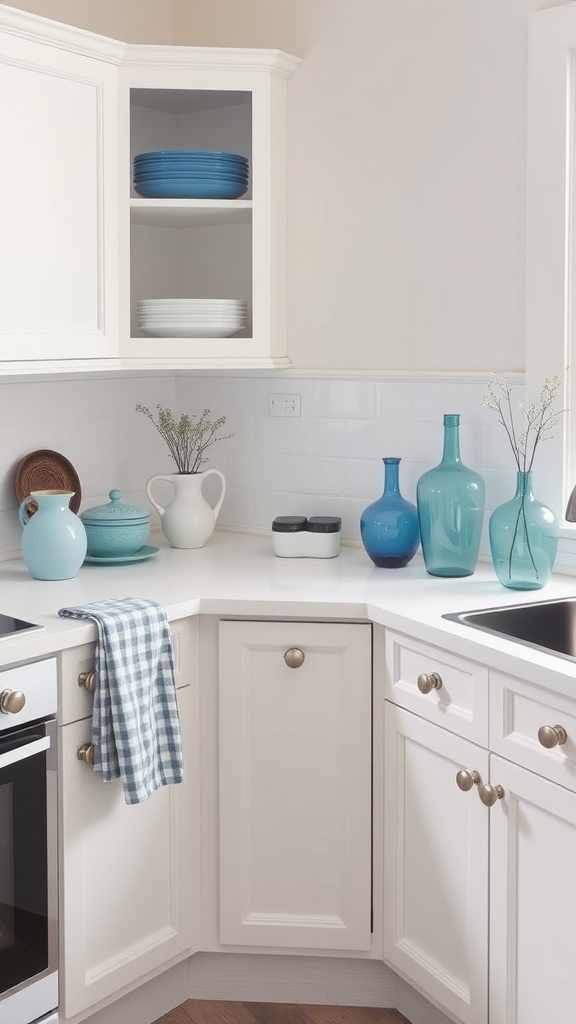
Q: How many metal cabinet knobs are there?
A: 7